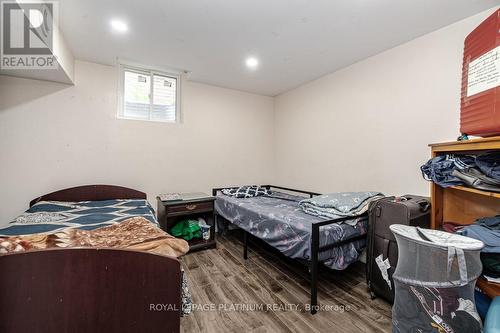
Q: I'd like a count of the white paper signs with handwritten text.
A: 1